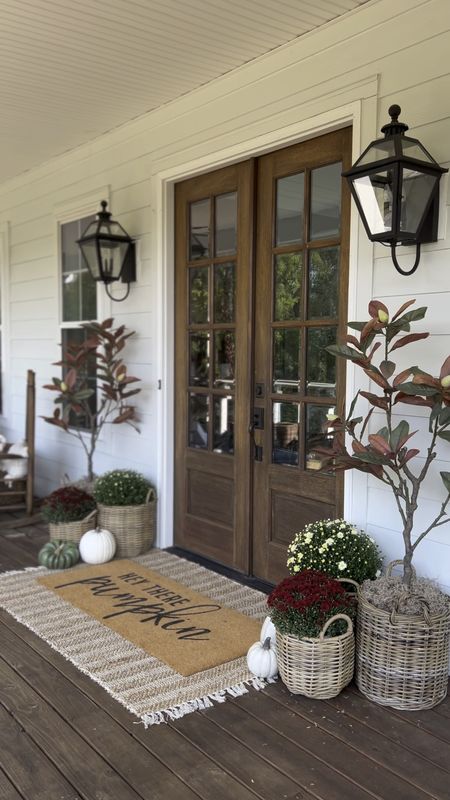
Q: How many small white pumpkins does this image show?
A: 3